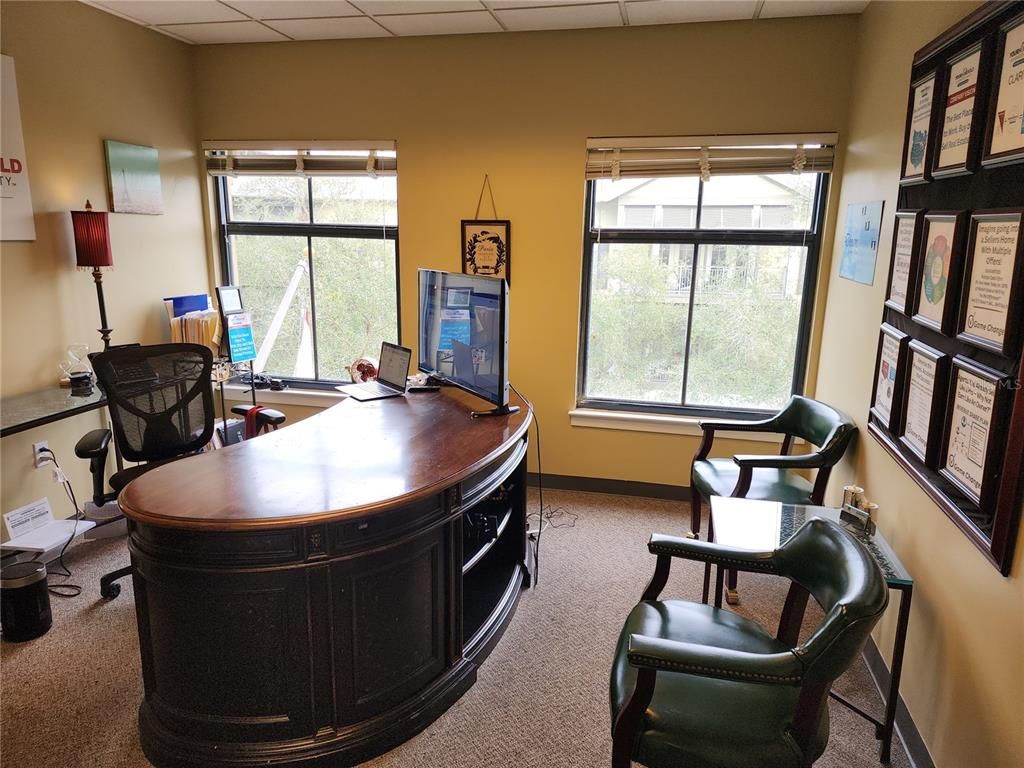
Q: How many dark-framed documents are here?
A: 9